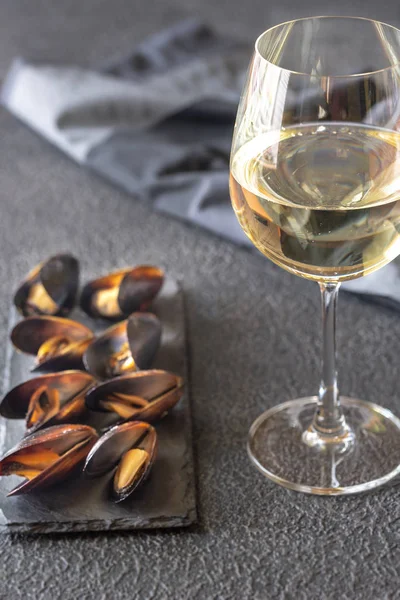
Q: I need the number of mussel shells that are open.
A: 8